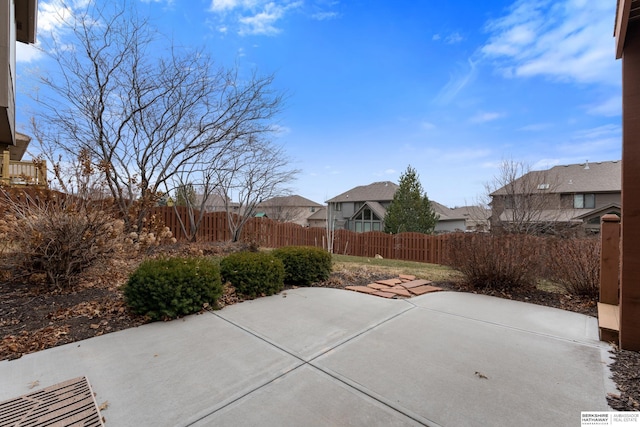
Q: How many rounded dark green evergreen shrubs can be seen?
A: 3